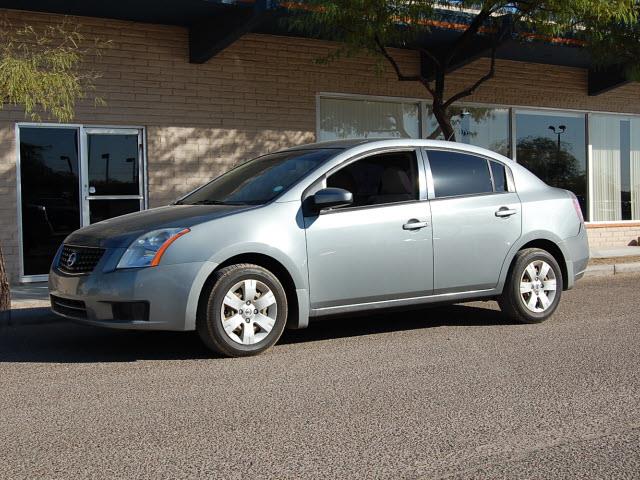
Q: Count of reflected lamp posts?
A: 4